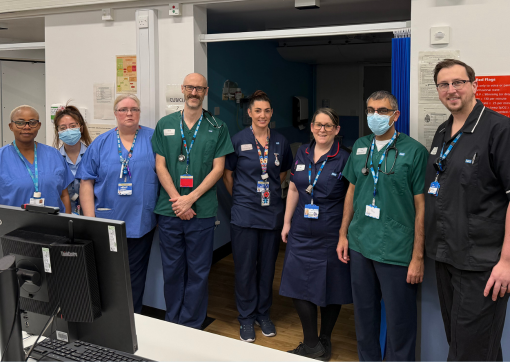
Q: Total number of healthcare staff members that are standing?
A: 8